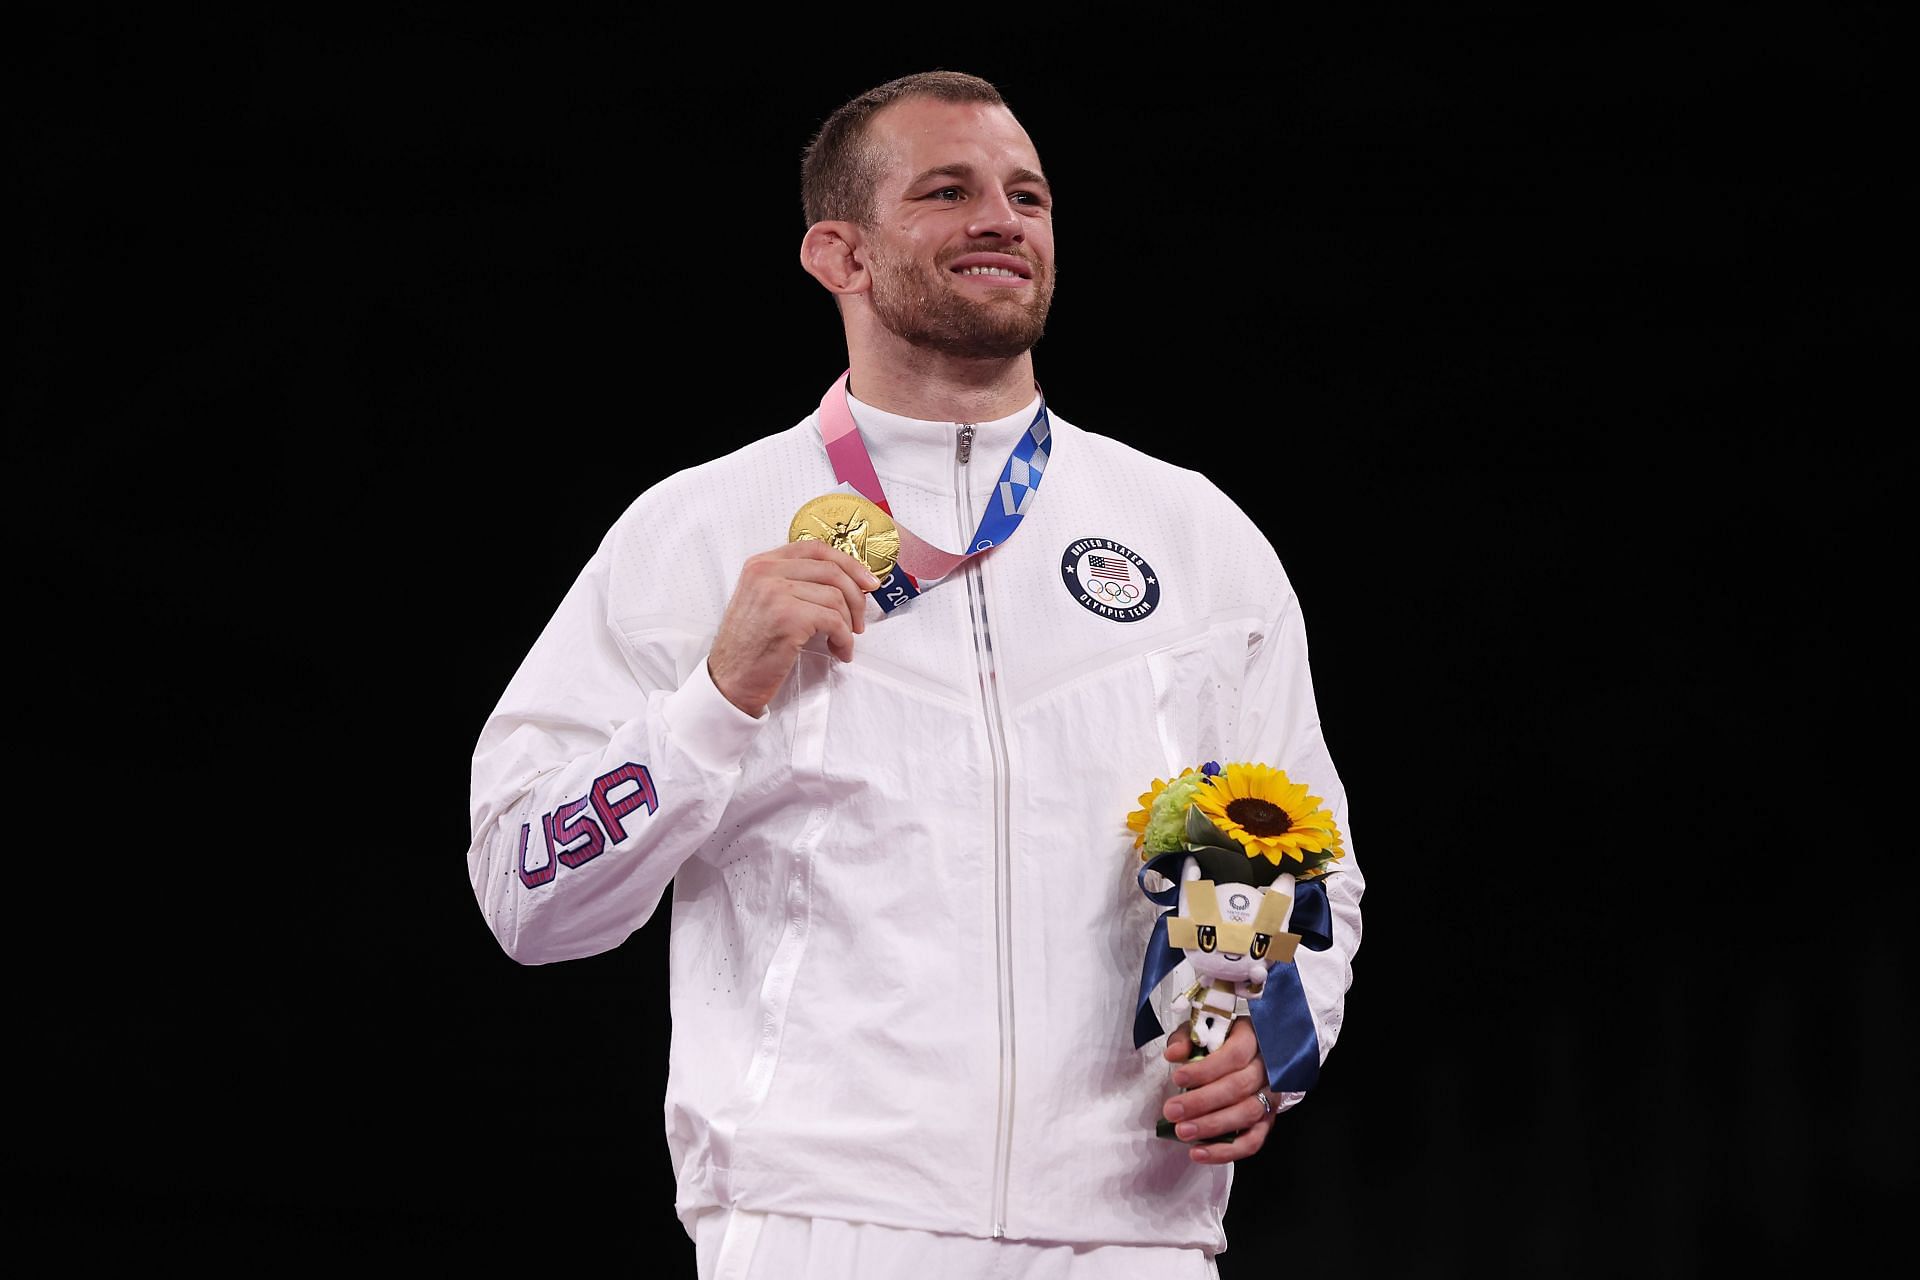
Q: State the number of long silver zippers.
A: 1